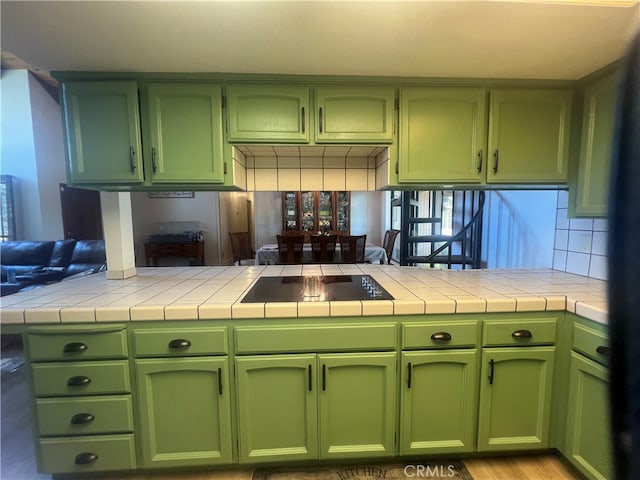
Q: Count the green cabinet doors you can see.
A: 13